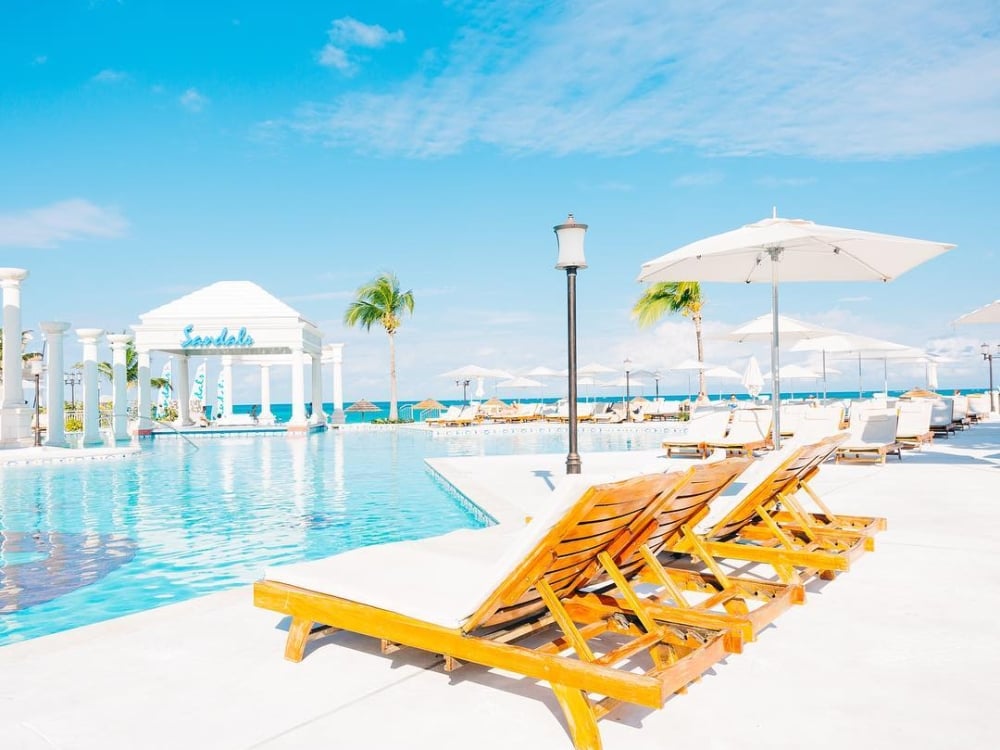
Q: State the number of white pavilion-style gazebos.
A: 1